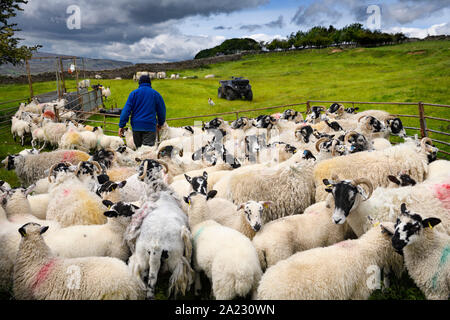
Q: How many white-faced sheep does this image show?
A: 1